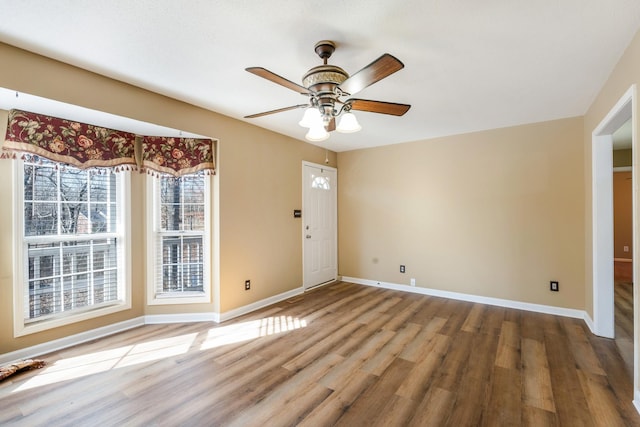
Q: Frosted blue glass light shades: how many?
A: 0